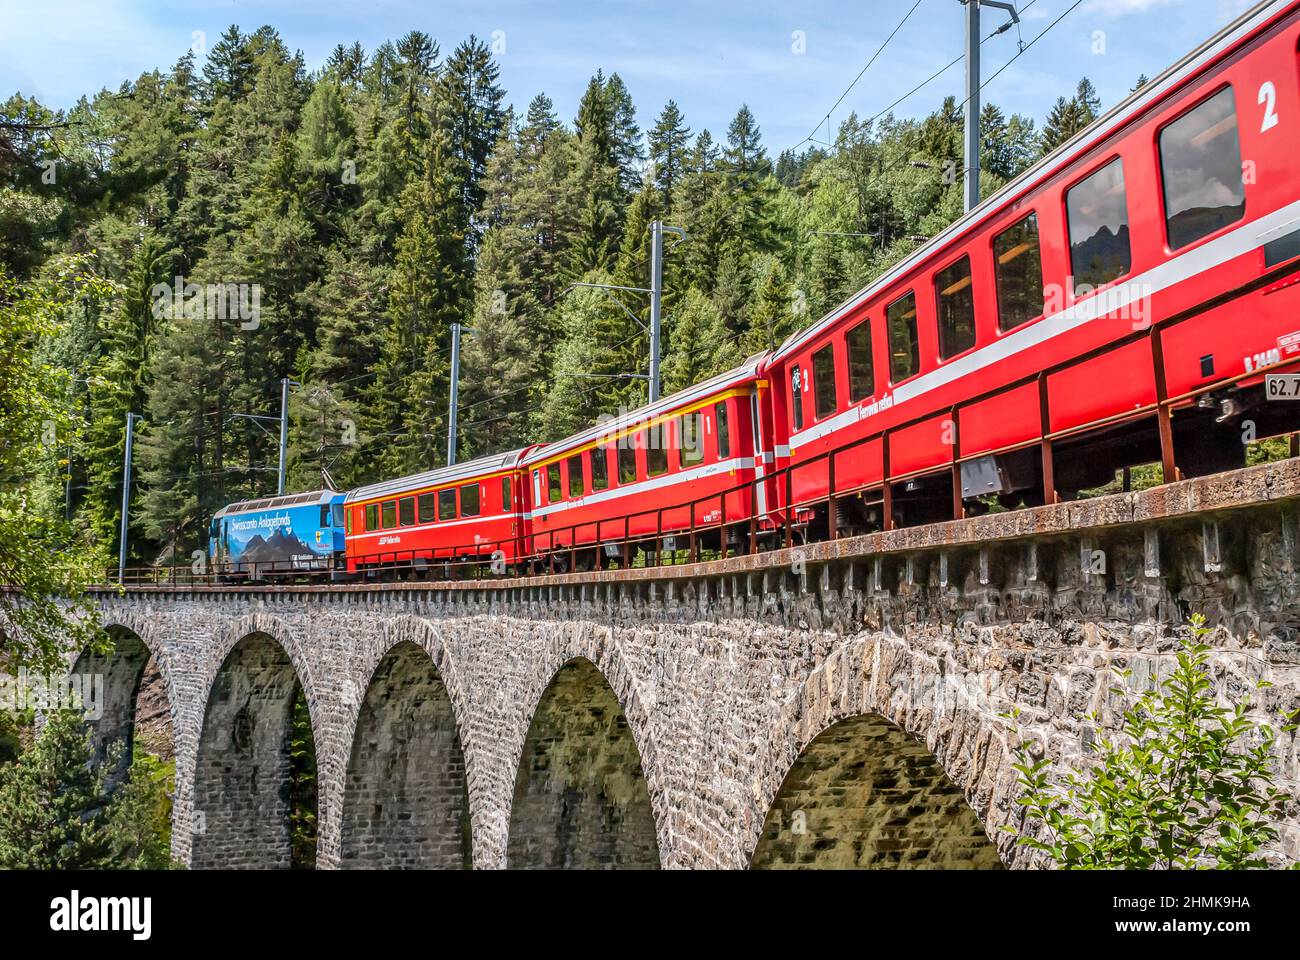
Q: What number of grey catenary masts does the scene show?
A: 5